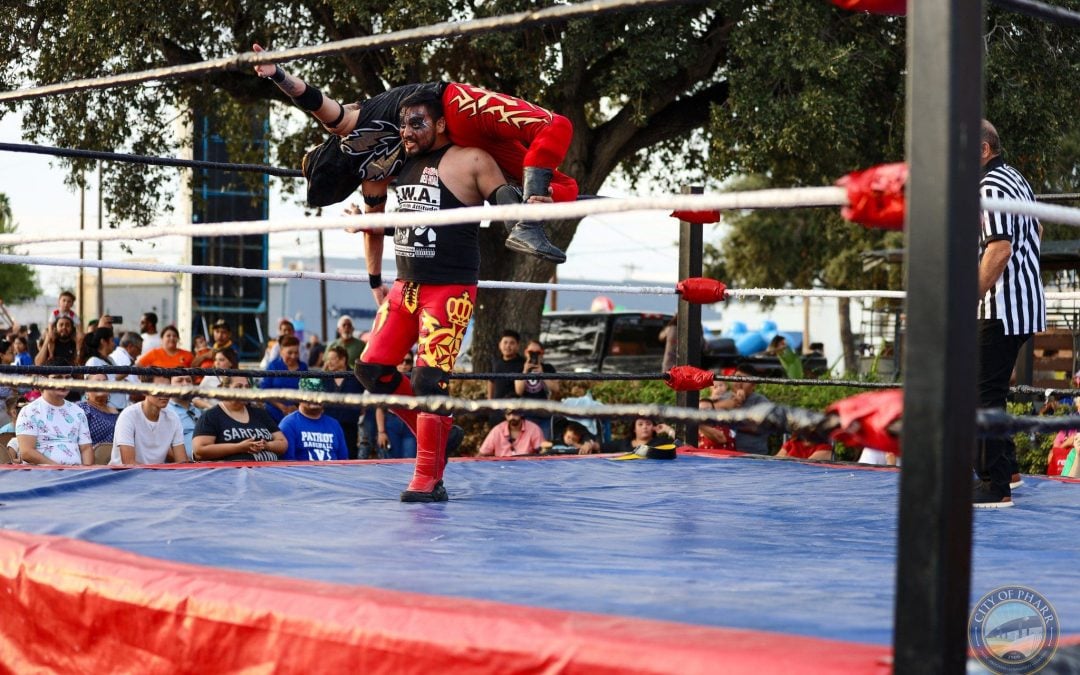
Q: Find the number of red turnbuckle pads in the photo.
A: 6